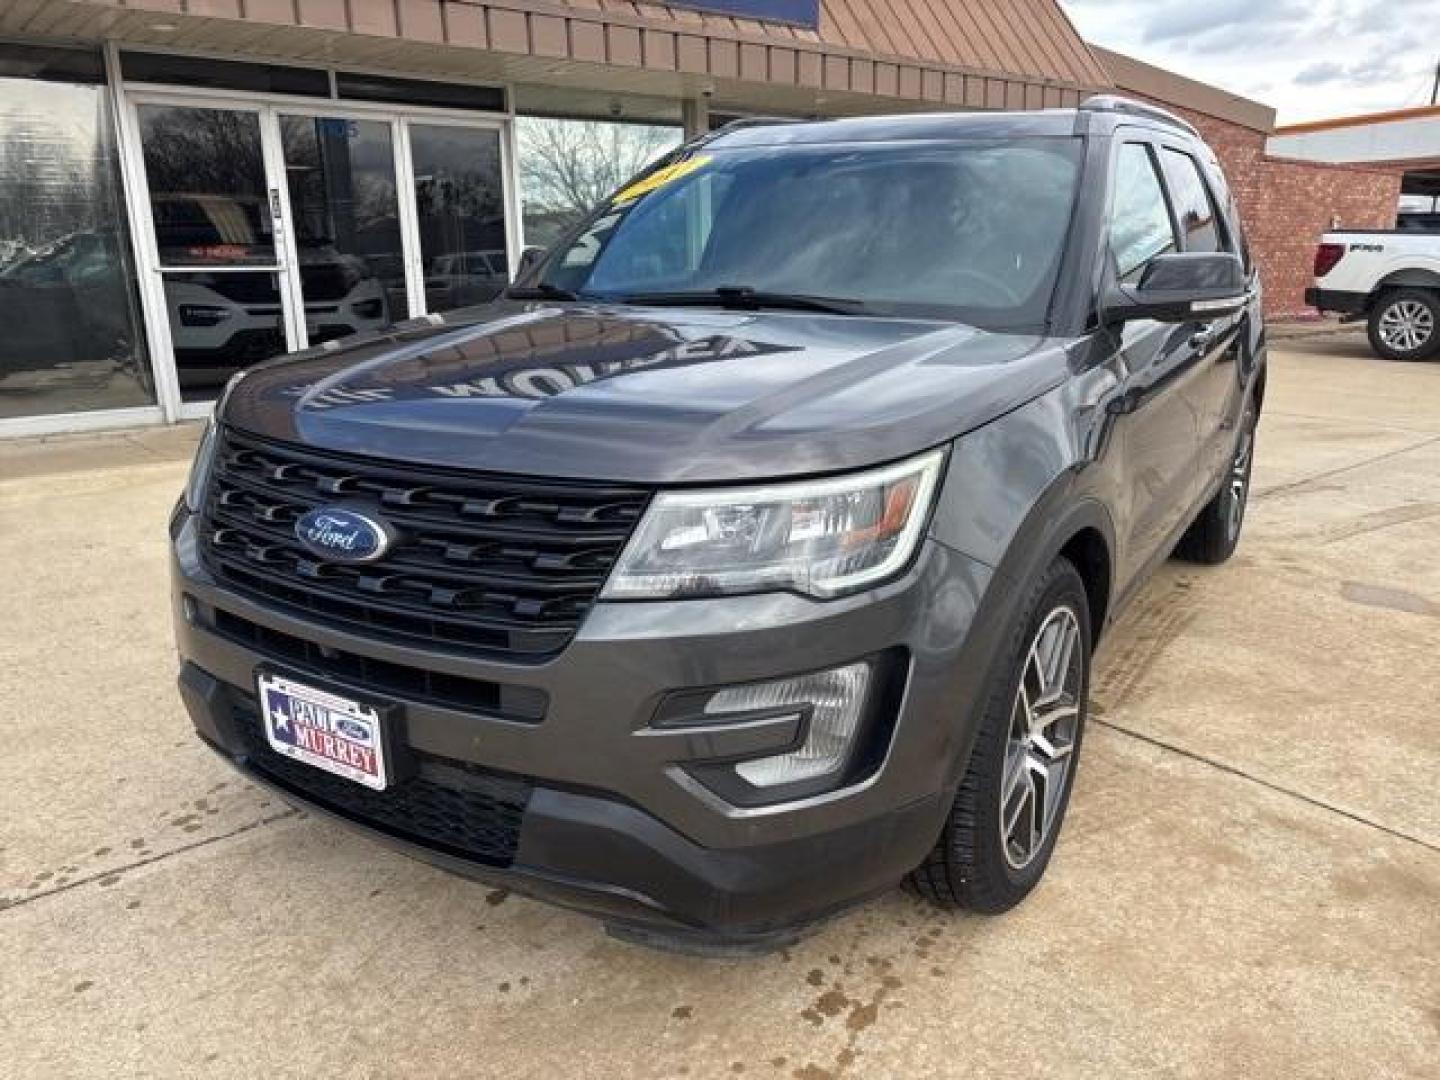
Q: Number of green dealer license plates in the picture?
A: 0